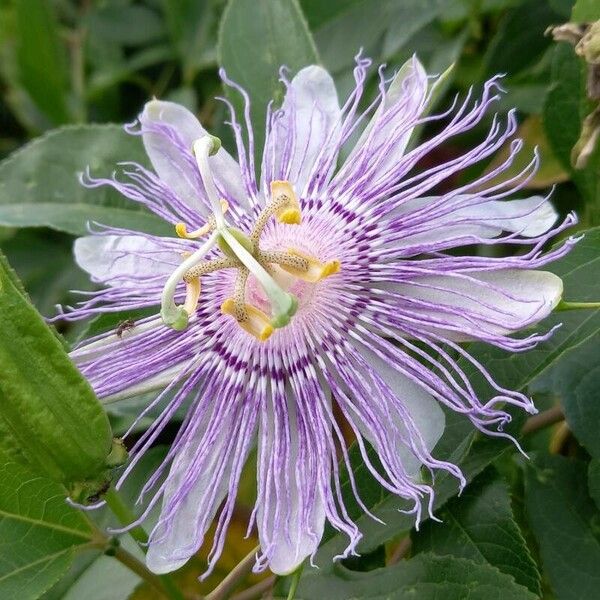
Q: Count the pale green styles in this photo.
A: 3